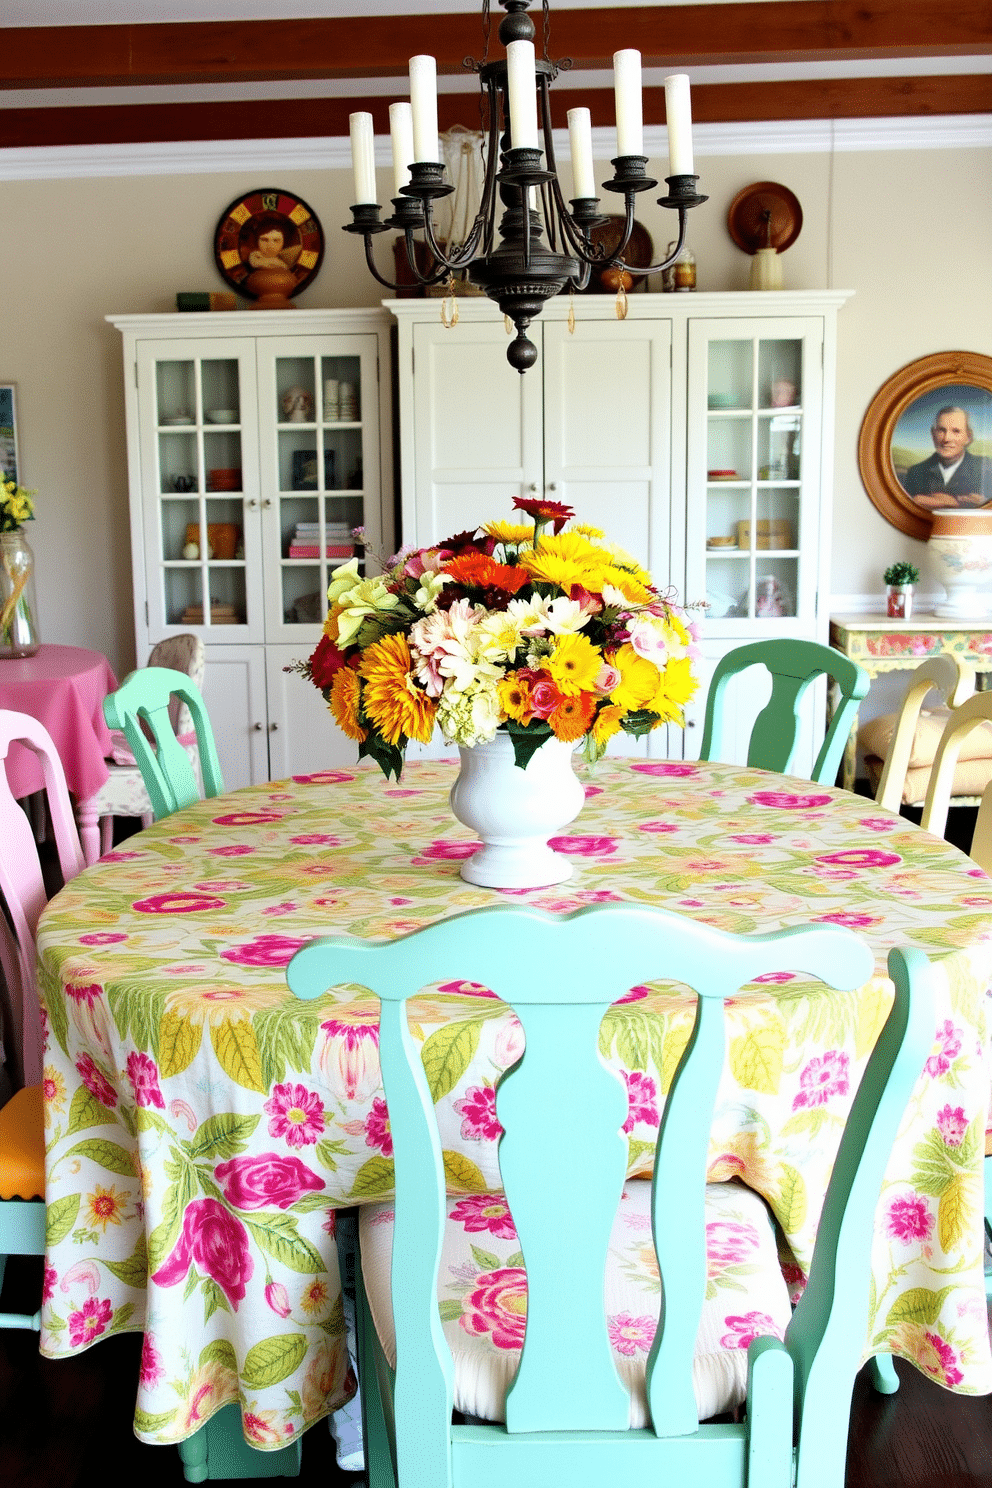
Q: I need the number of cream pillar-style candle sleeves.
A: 7